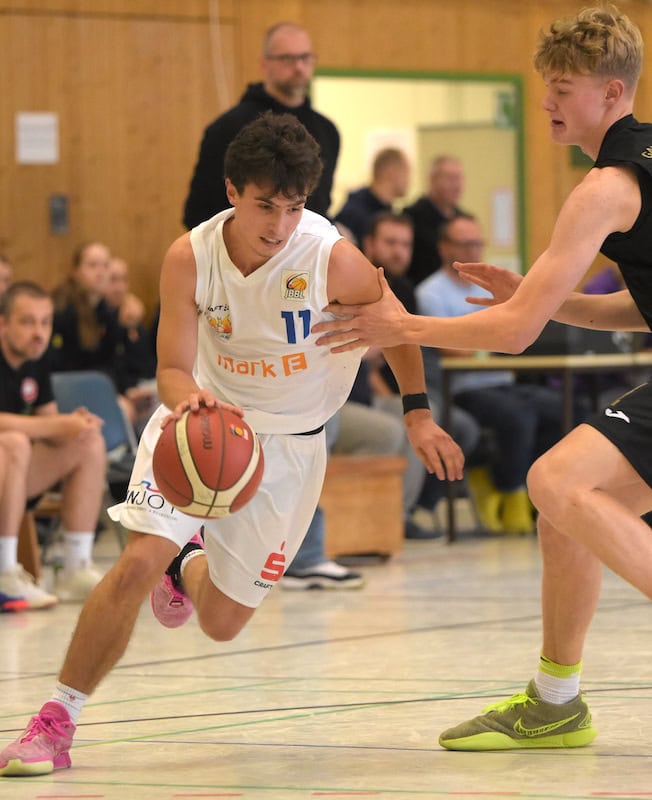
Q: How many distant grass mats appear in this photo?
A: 0